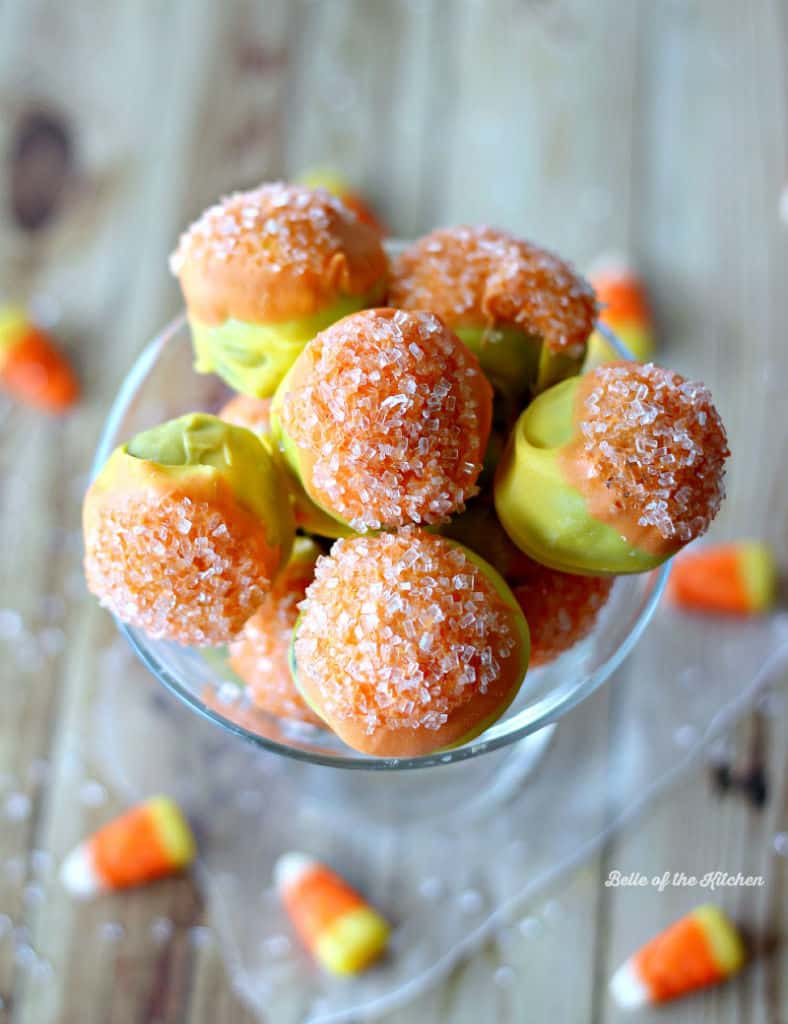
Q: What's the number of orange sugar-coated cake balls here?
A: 9